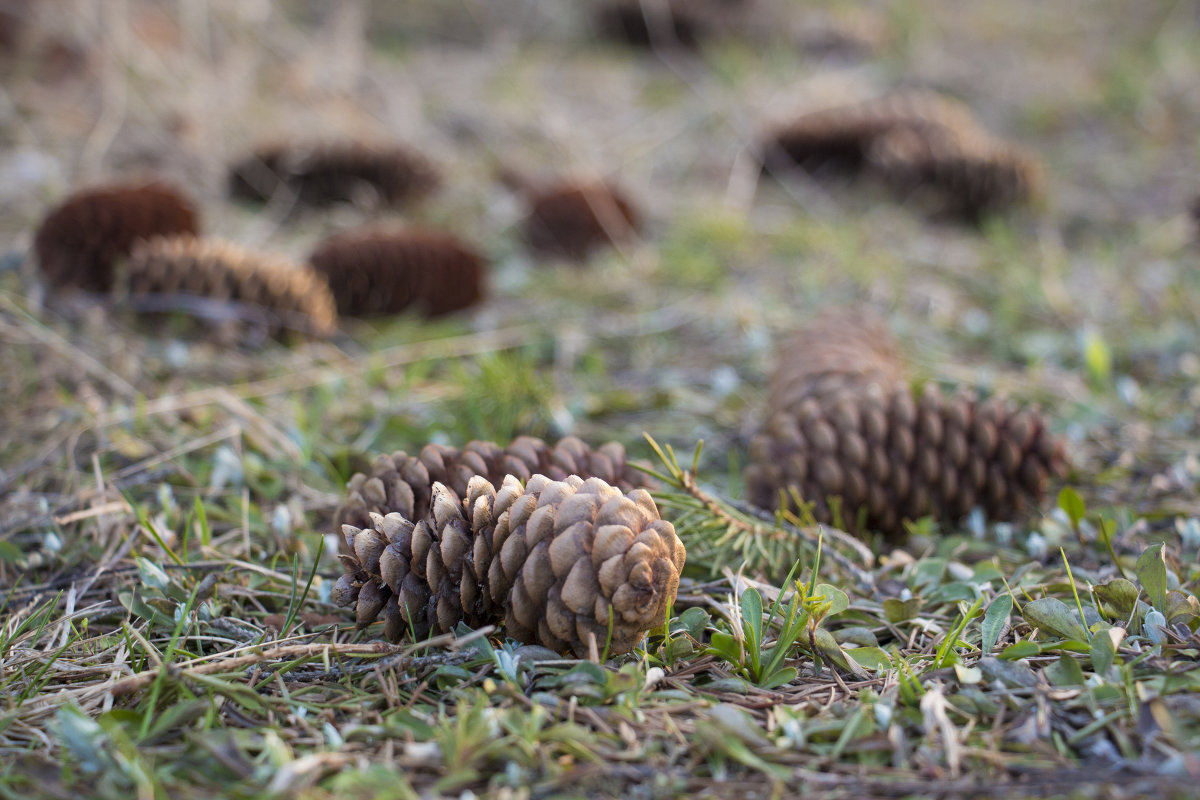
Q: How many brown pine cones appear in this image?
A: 11